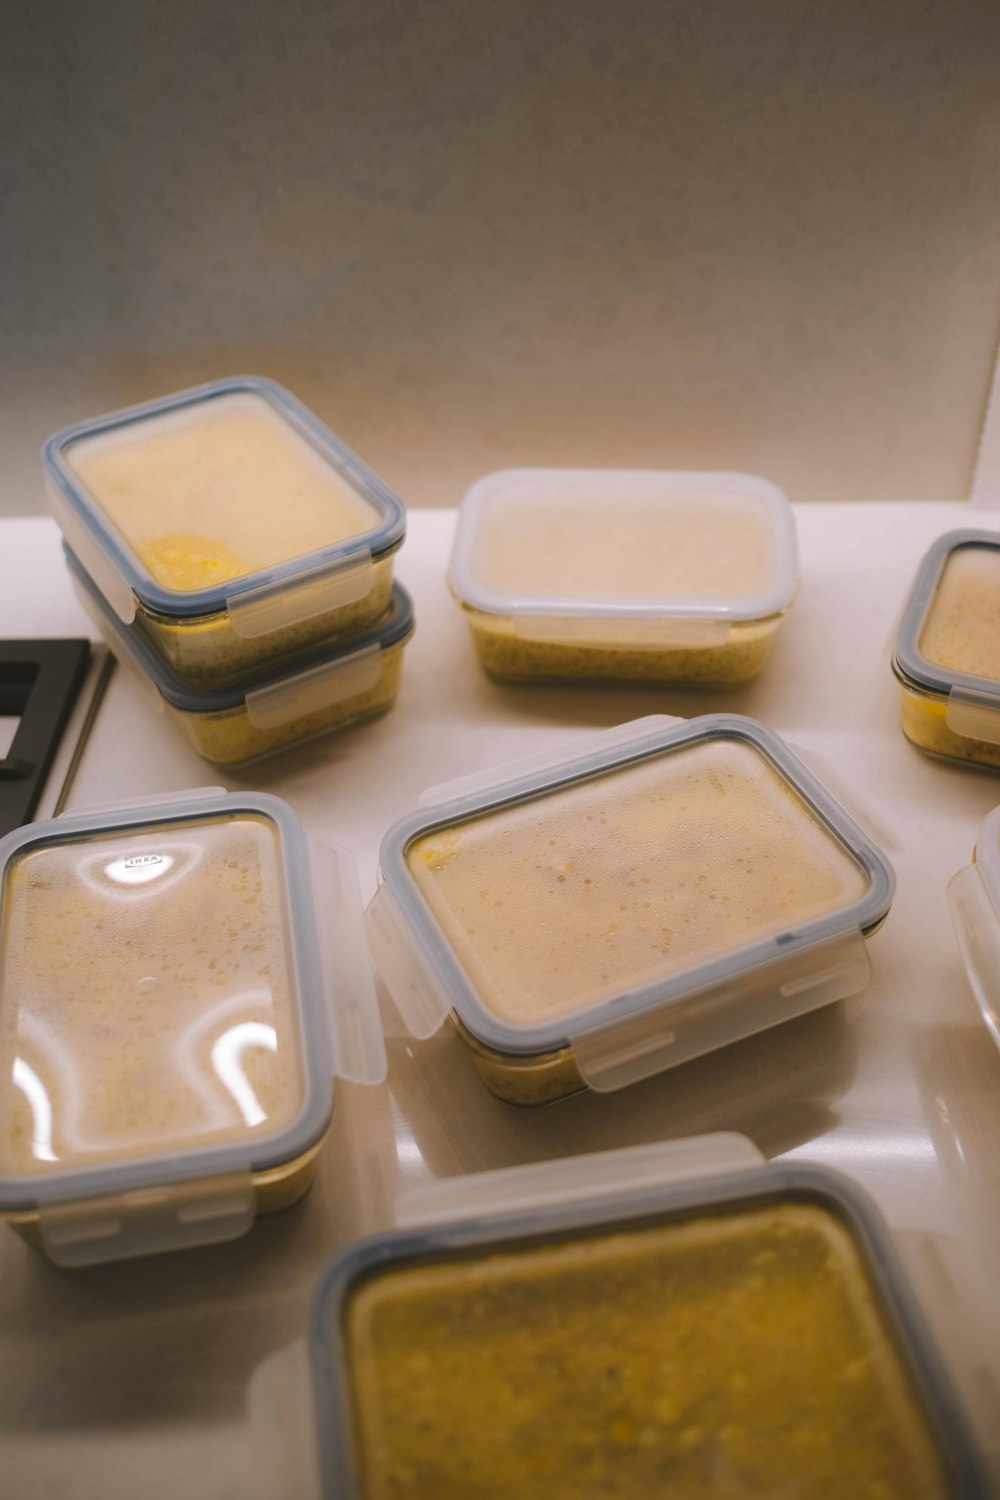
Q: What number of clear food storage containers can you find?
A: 8